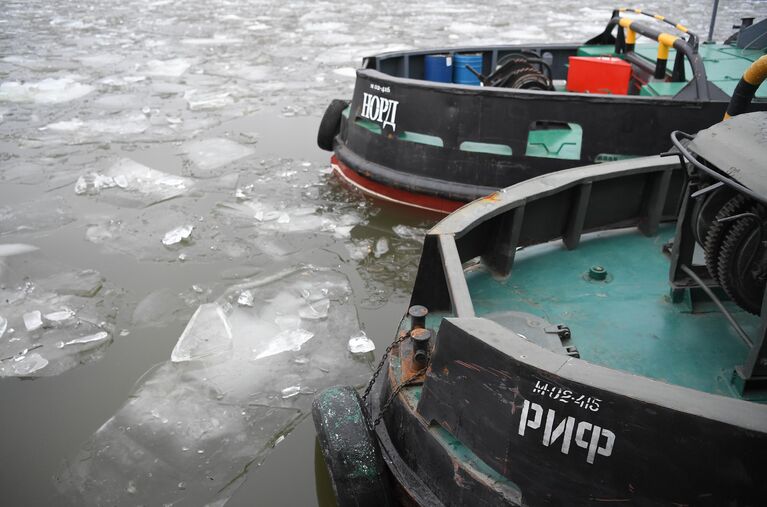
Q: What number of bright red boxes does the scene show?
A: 1